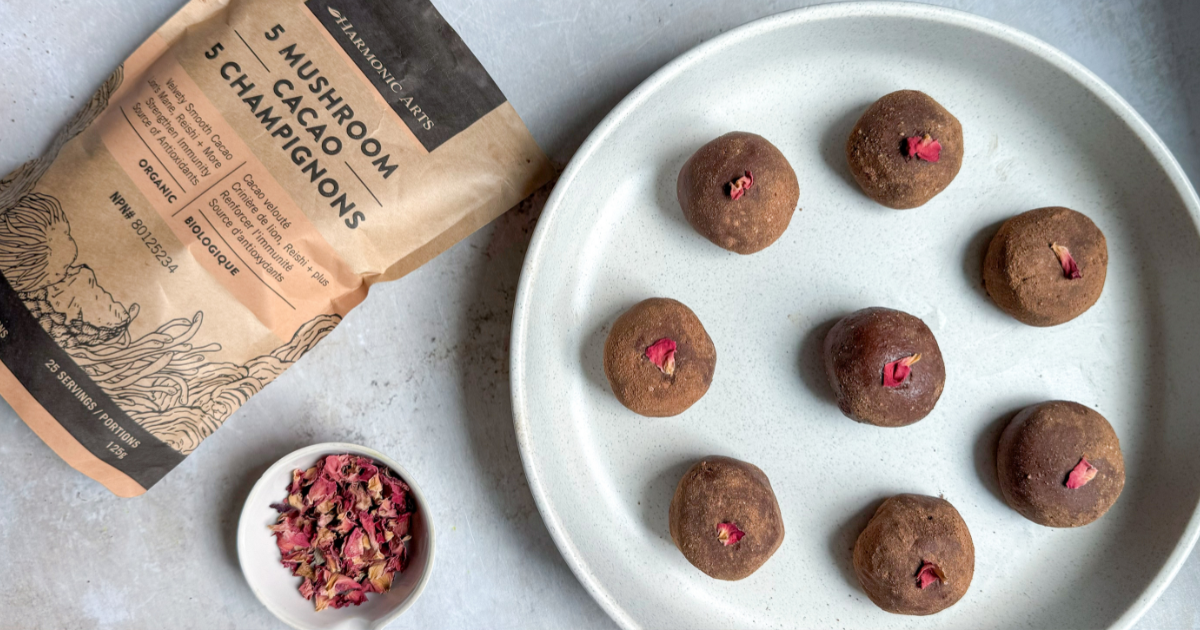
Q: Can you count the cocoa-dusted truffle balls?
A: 8